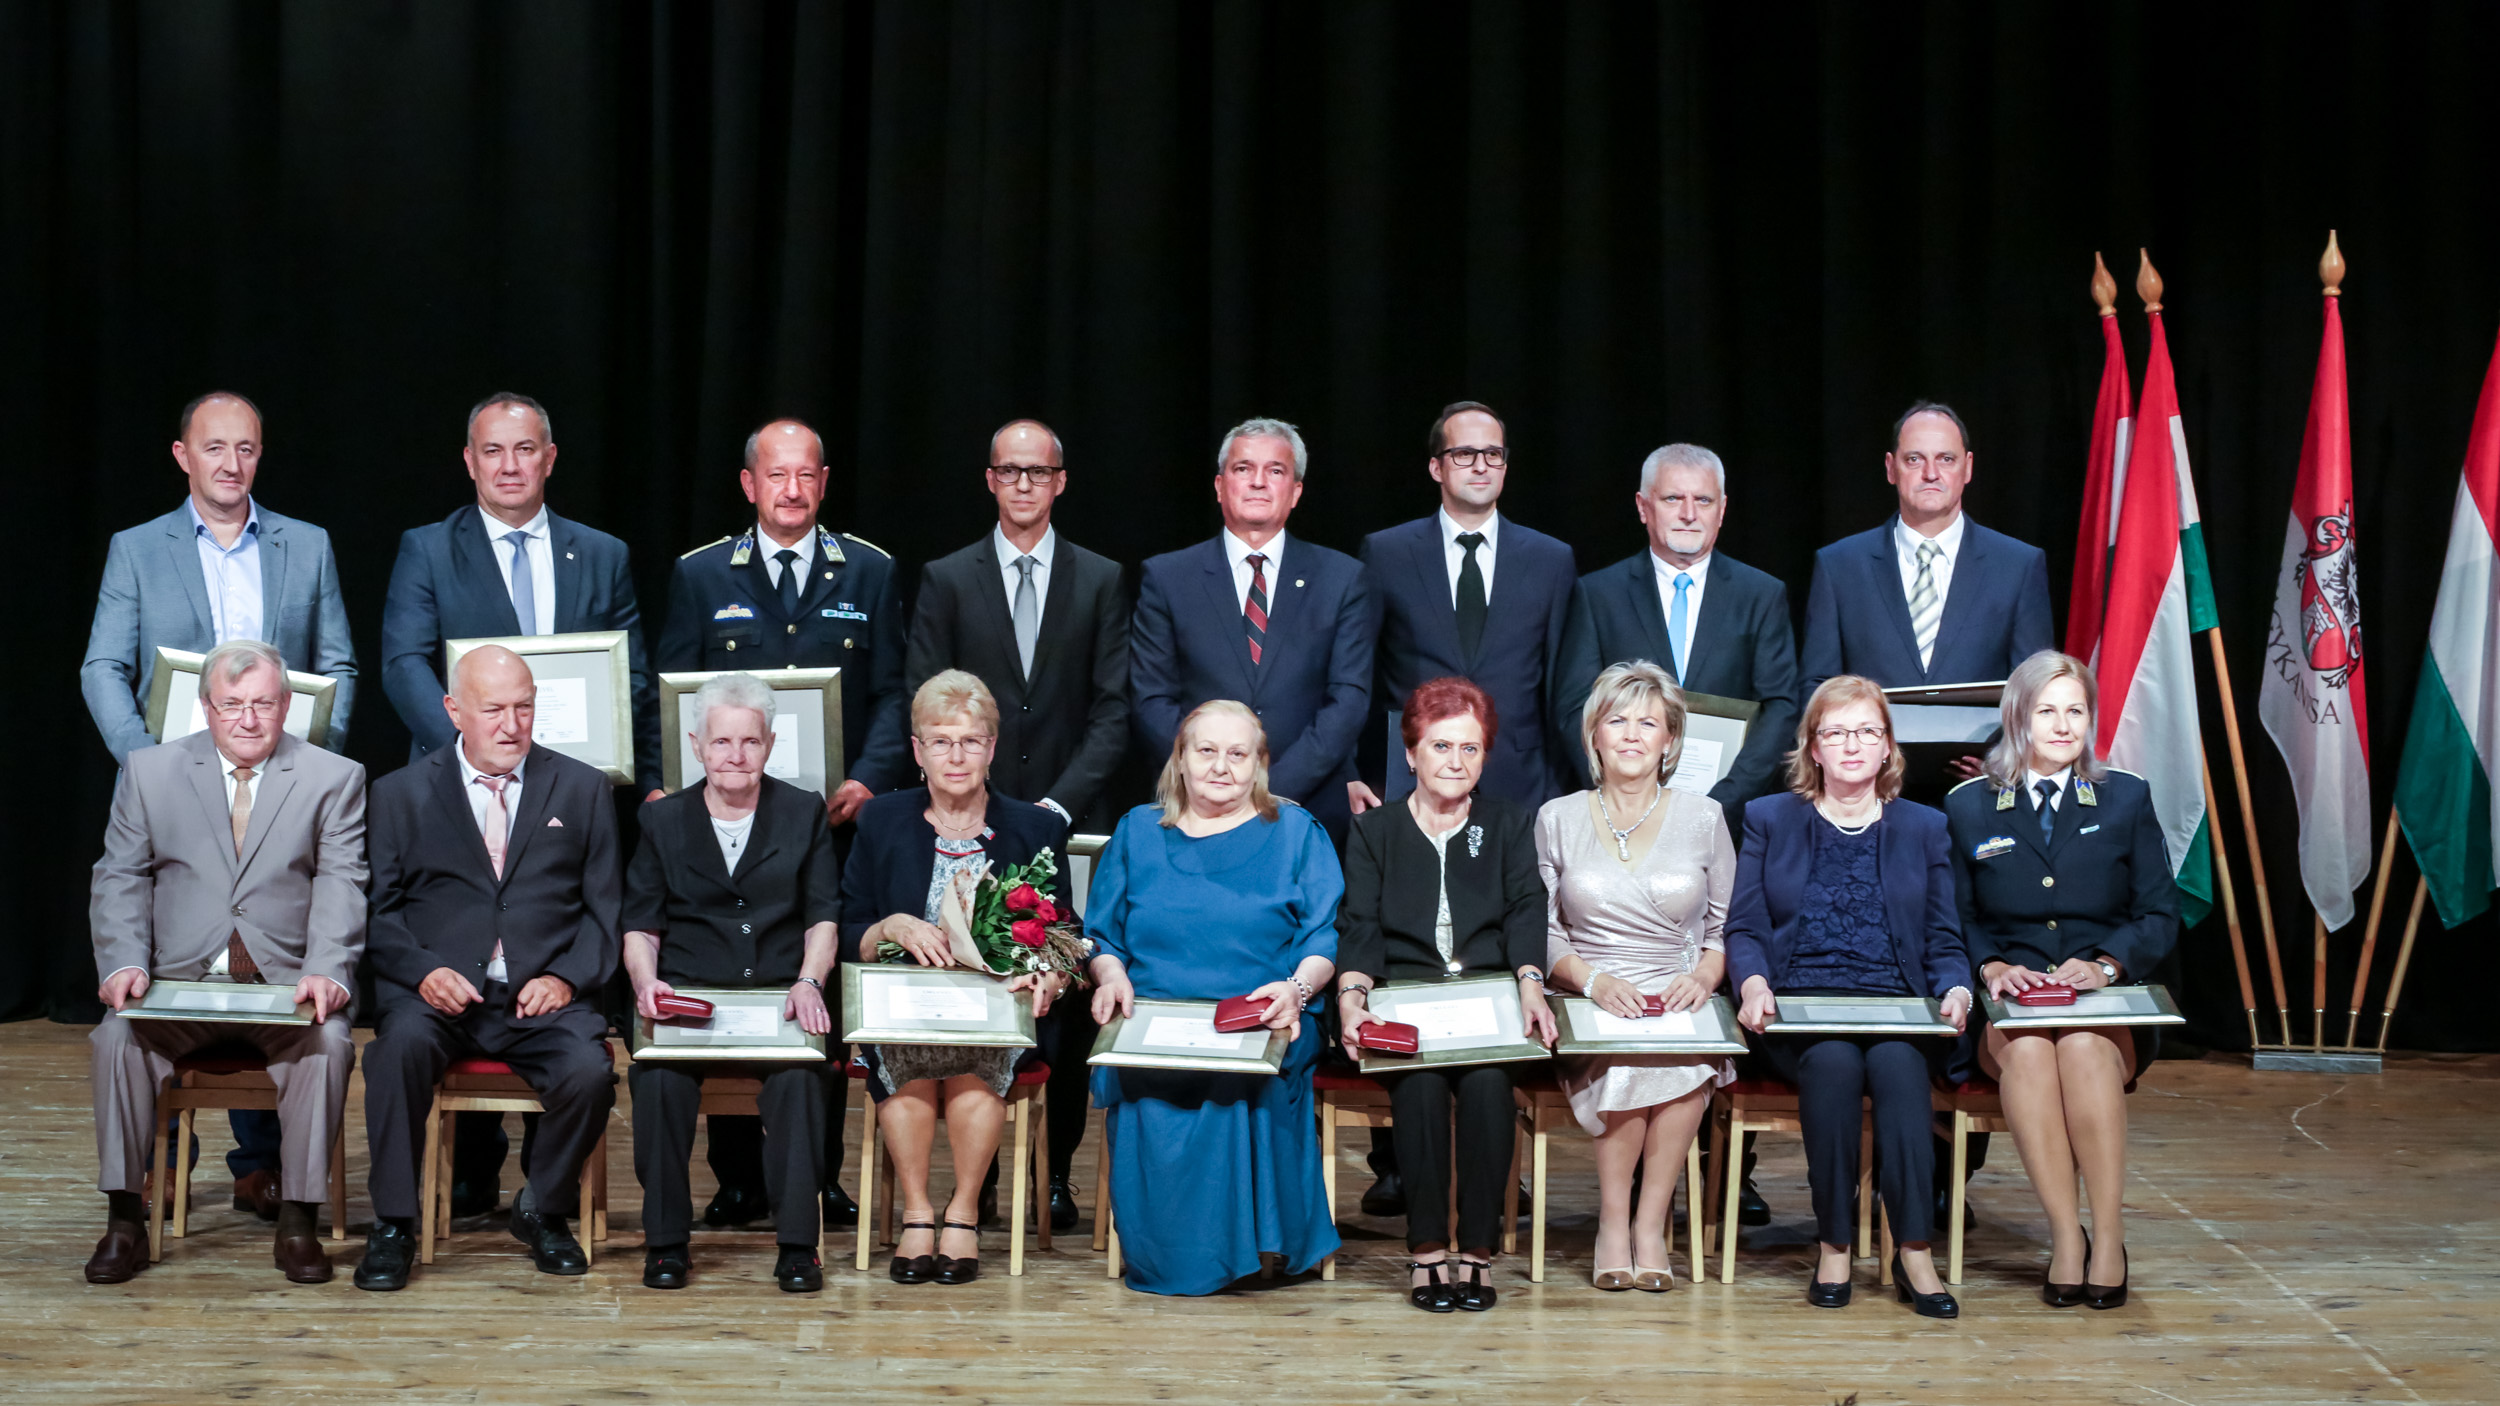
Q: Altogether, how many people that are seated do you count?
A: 9